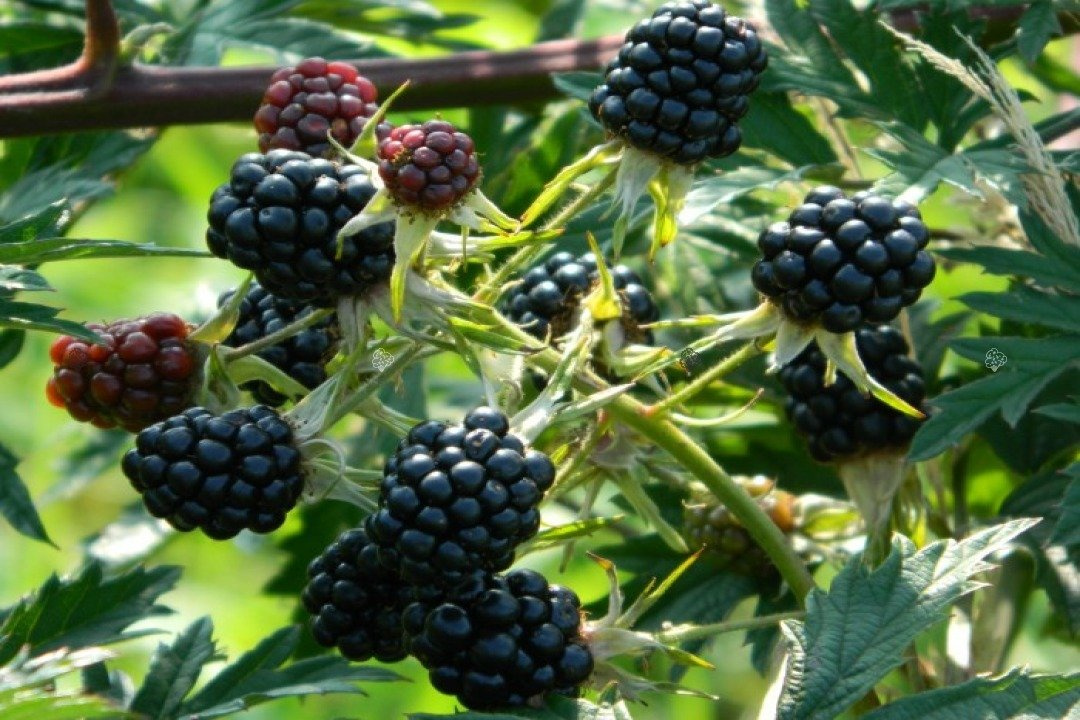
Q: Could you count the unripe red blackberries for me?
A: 3